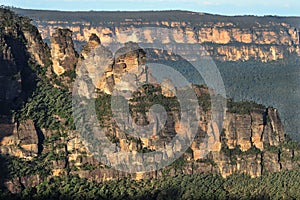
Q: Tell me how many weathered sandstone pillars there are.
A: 3